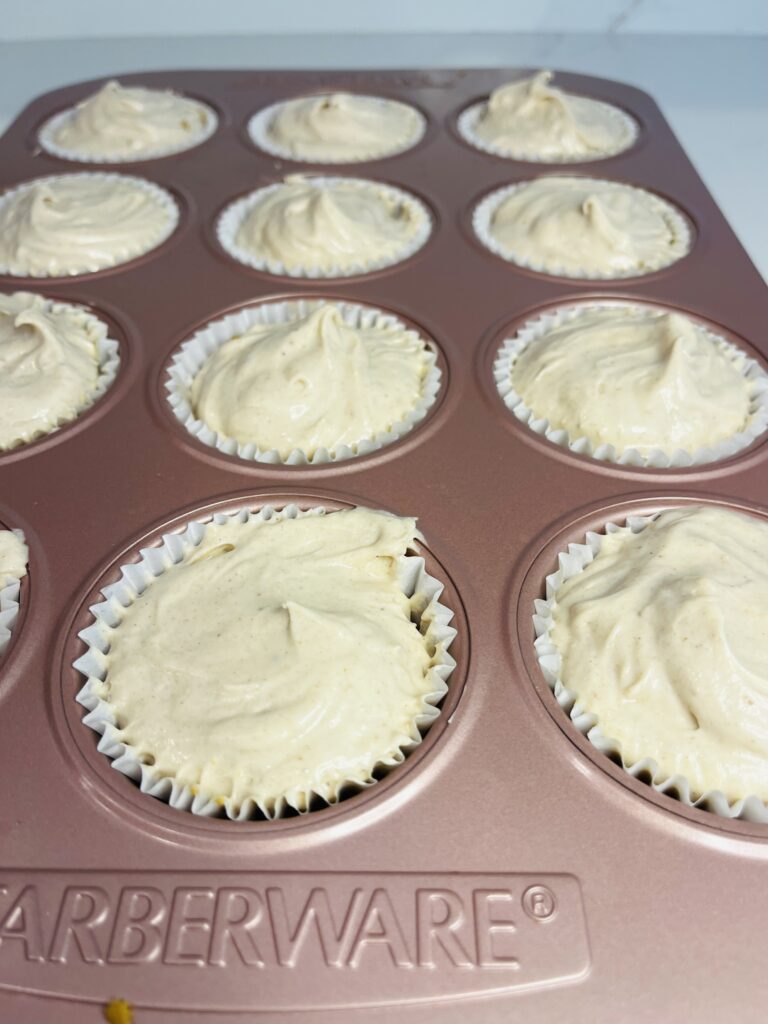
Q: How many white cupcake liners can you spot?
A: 12